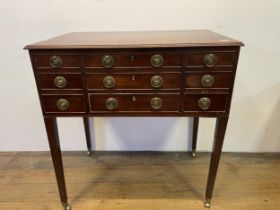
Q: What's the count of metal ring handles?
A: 12